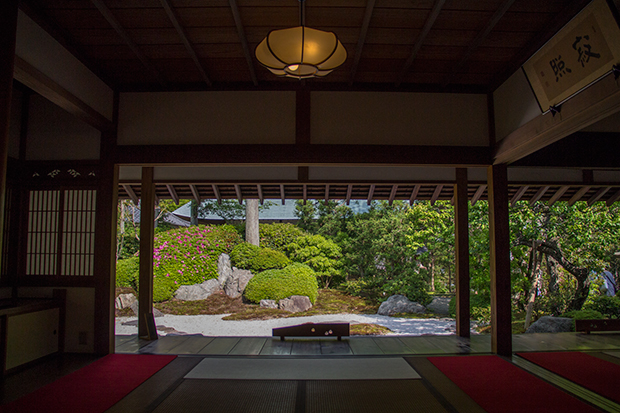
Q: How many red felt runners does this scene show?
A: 3